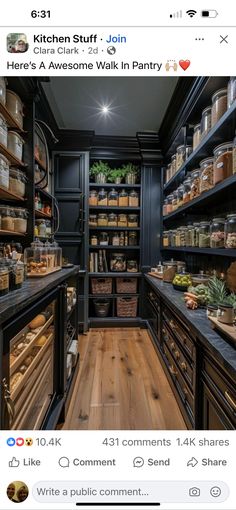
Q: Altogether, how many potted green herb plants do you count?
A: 3